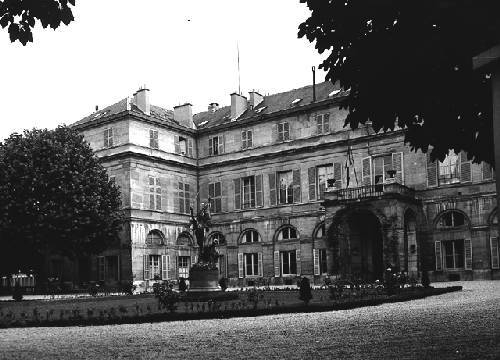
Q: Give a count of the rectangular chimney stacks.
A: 4